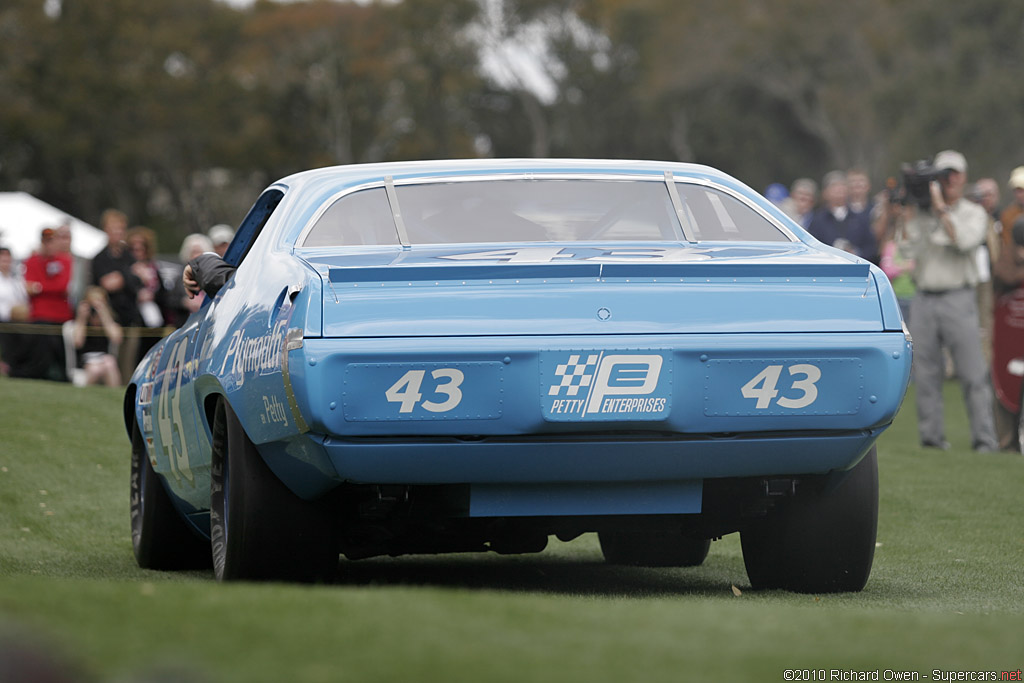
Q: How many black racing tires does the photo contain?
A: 4